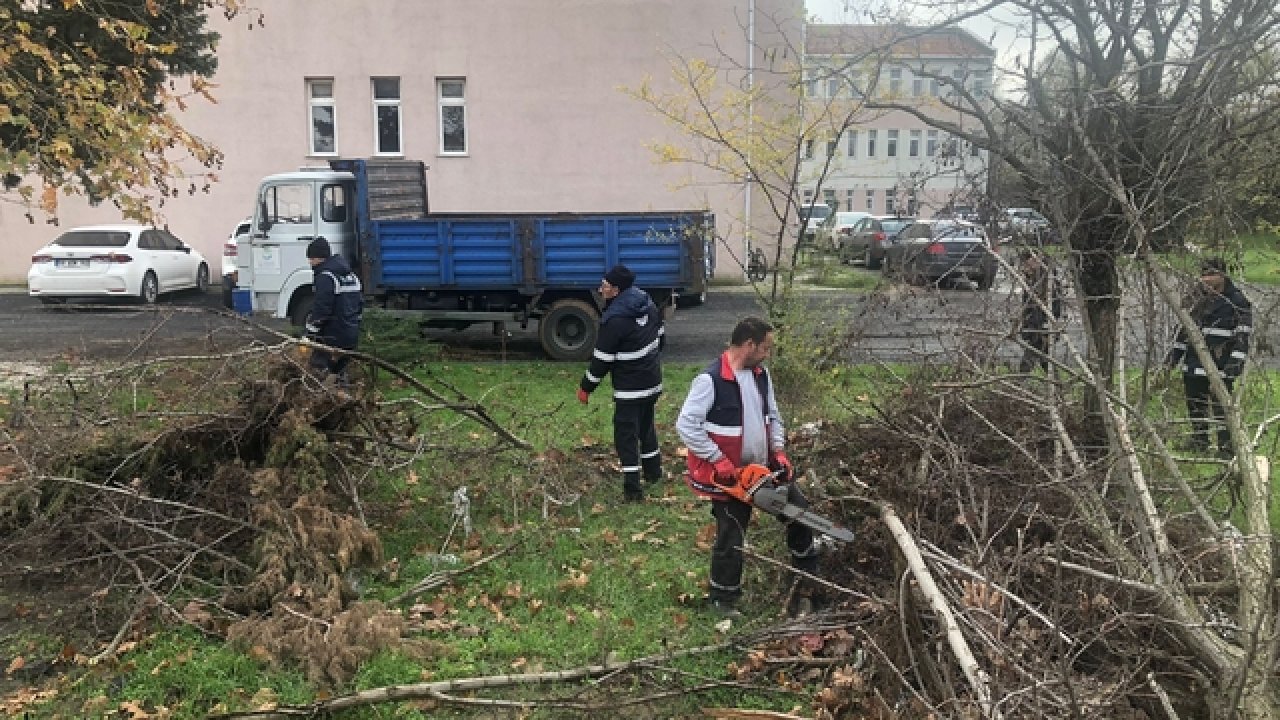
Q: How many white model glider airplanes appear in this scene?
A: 0